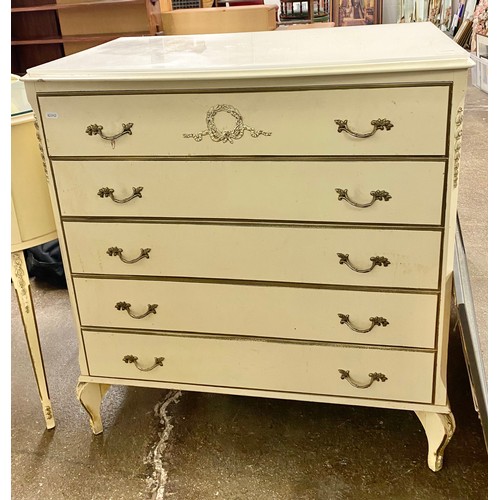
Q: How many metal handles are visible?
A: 10